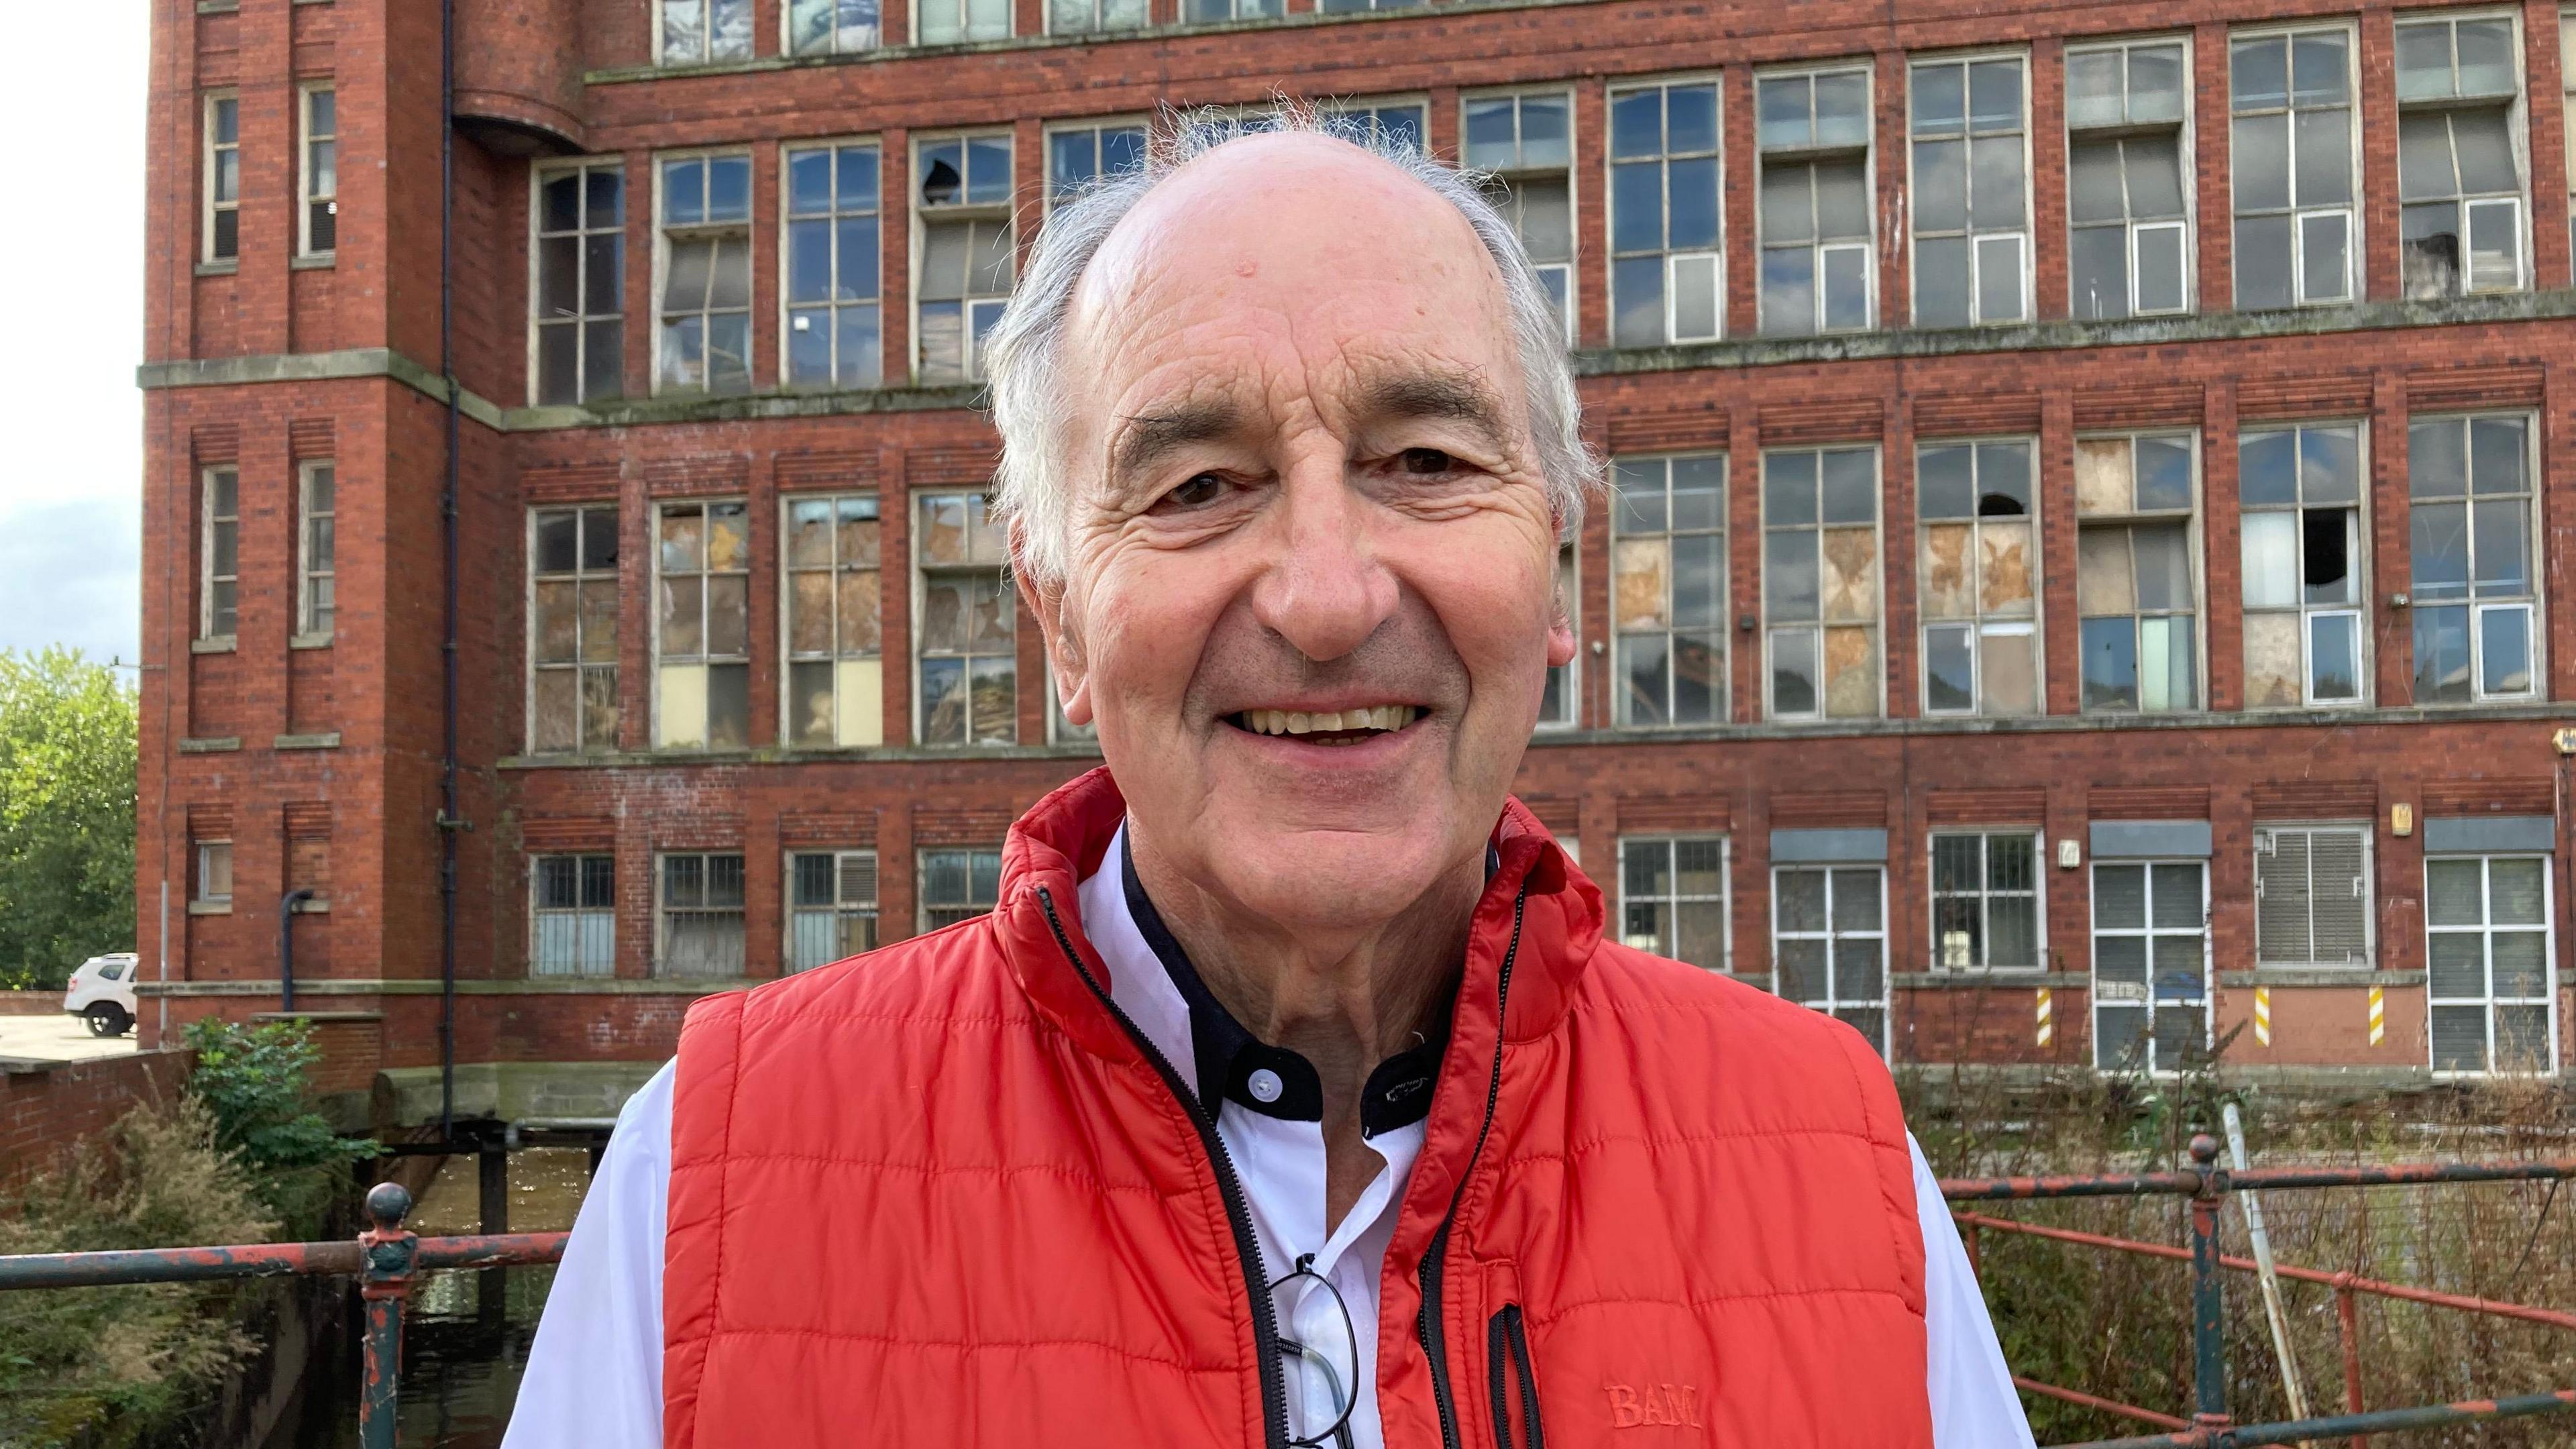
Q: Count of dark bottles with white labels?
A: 0